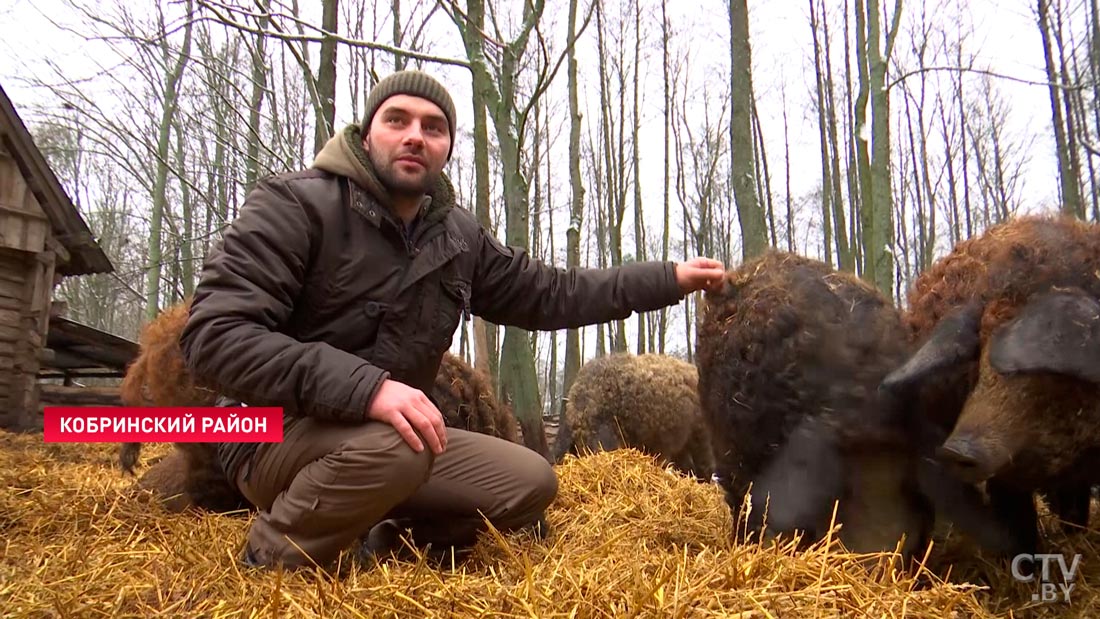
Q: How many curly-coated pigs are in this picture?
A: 5